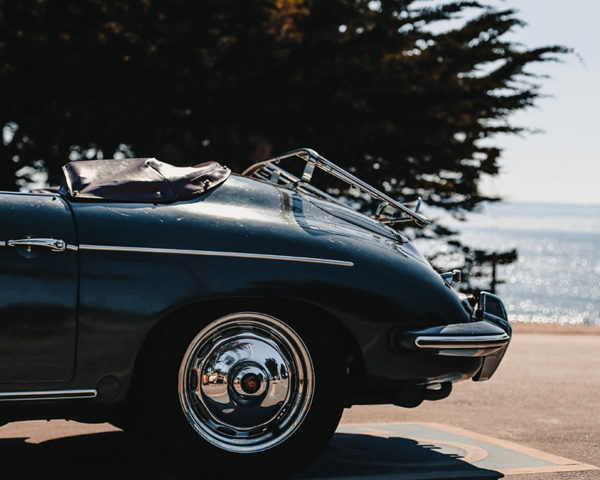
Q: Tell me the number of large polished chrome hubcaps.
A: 1